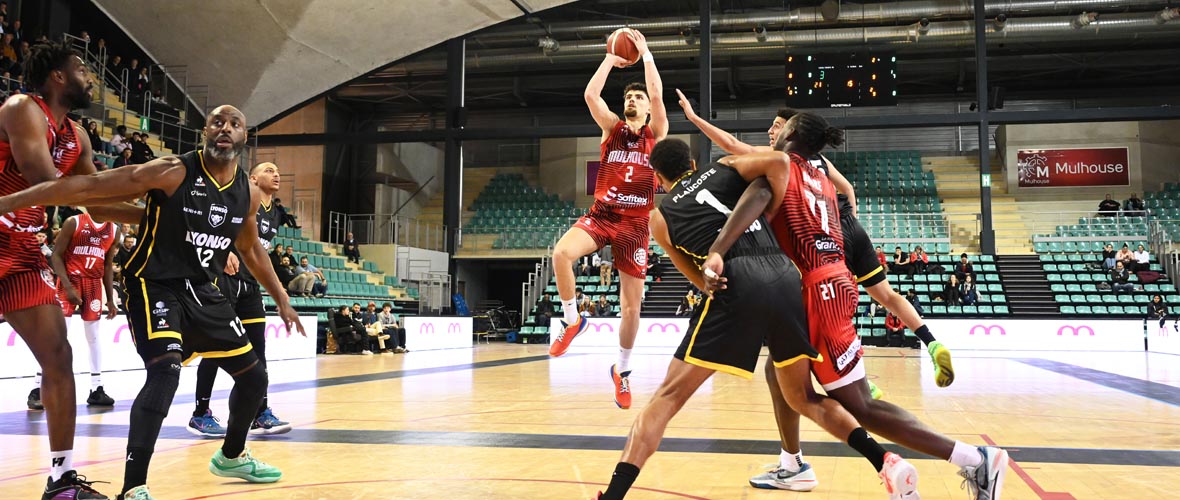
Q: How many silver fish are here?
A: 0